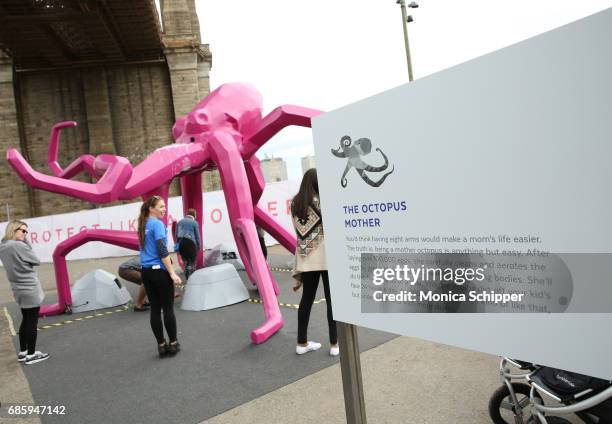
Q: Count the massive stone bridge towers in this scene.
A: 1